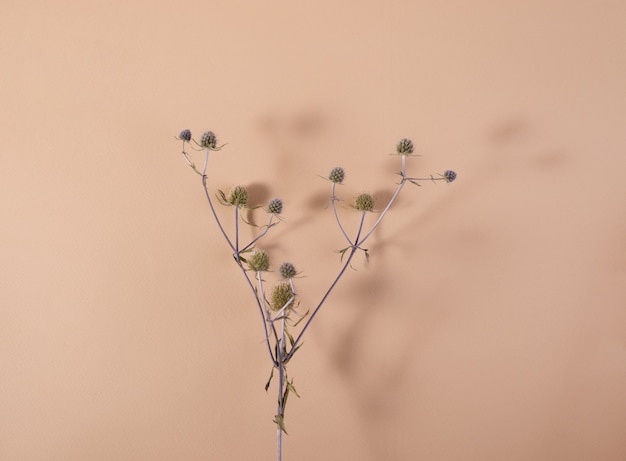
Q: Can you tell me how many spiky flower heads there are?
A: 11